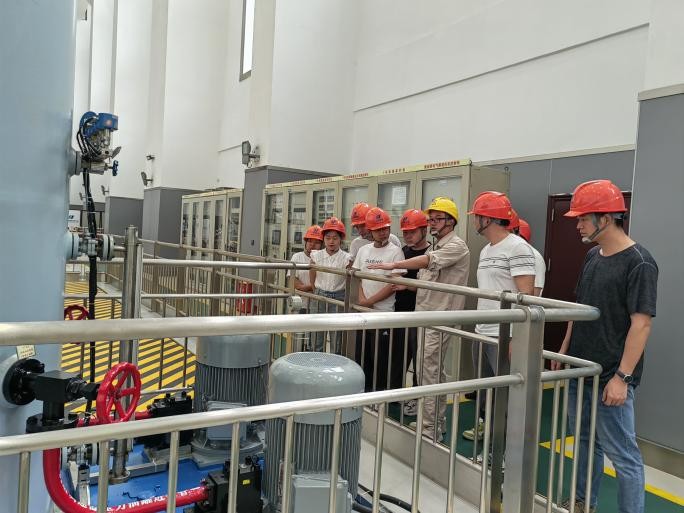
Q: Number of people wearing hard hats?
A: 10